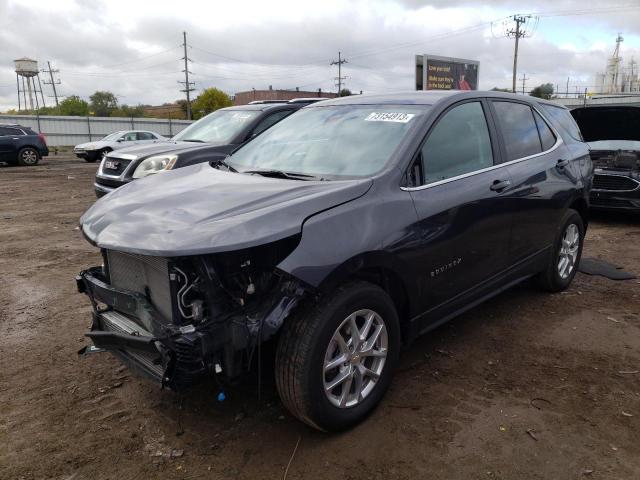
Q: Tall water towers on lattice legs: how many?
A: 1